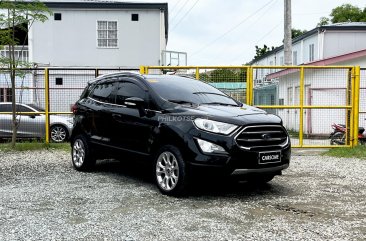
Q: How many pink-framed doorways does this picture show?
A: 1